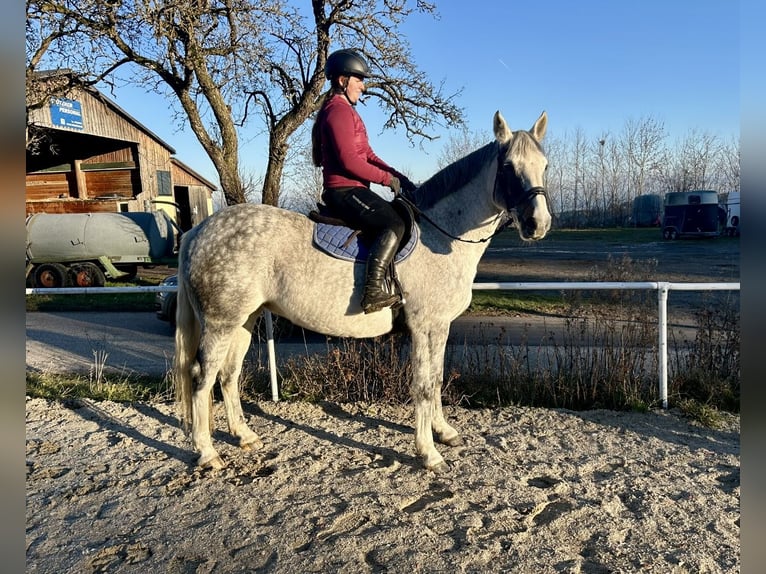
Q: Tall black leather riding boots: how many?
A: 1